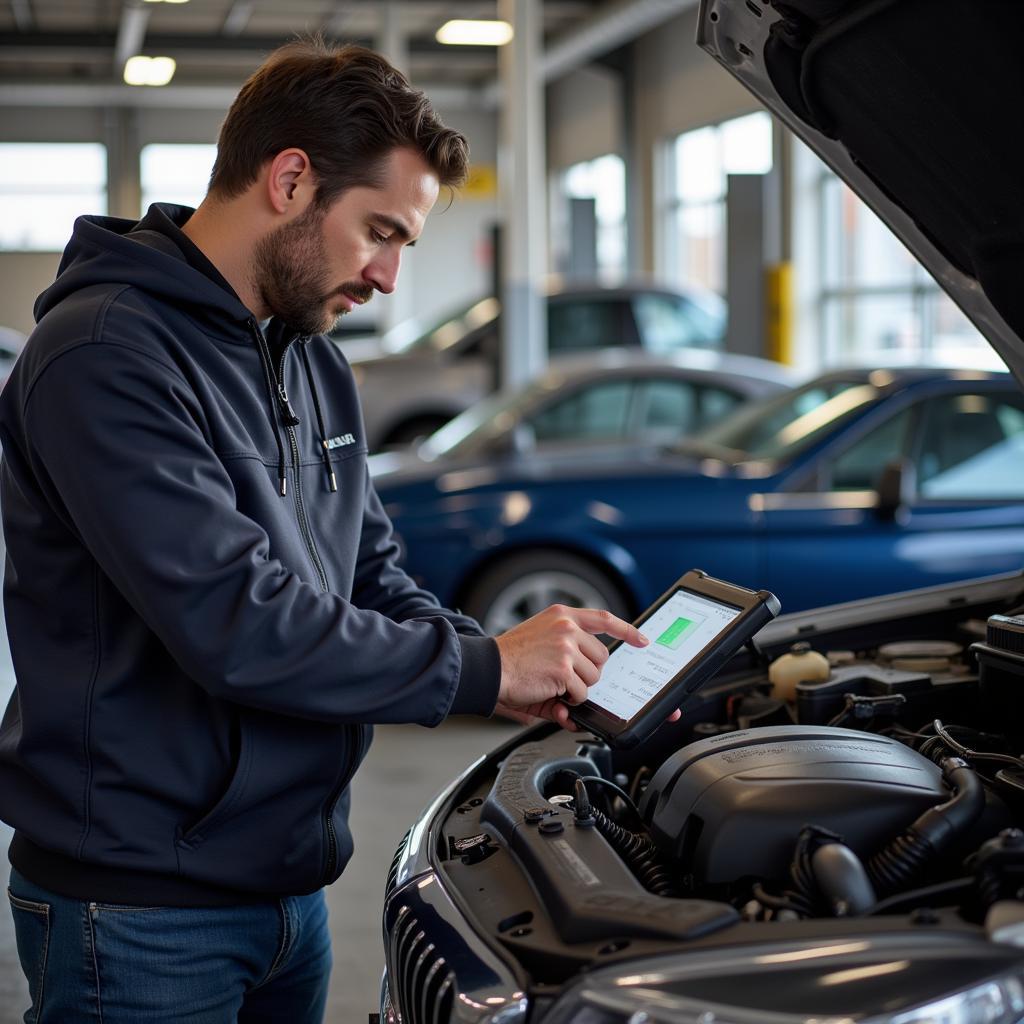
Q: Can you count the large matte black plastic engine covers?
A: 1